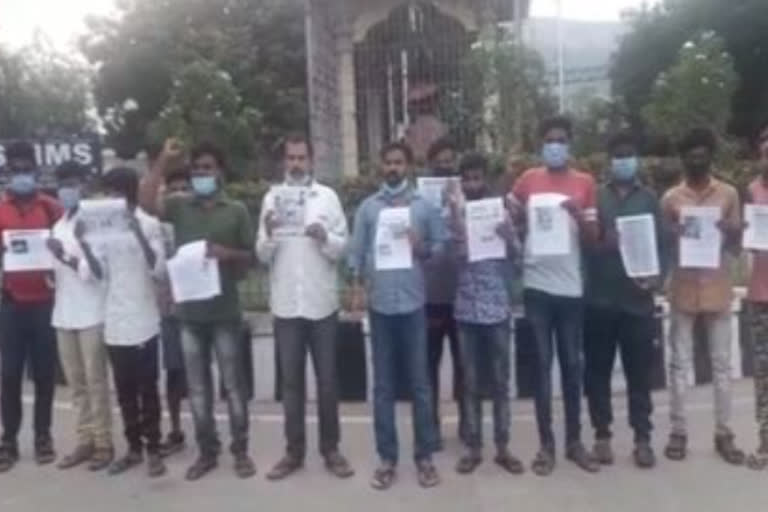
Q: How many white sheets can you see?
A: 11